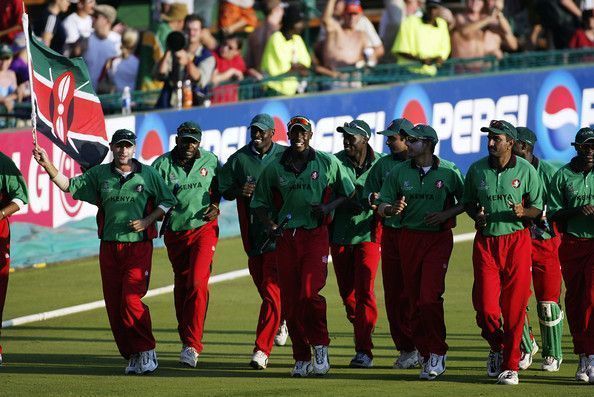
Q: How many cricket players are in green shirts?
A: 11